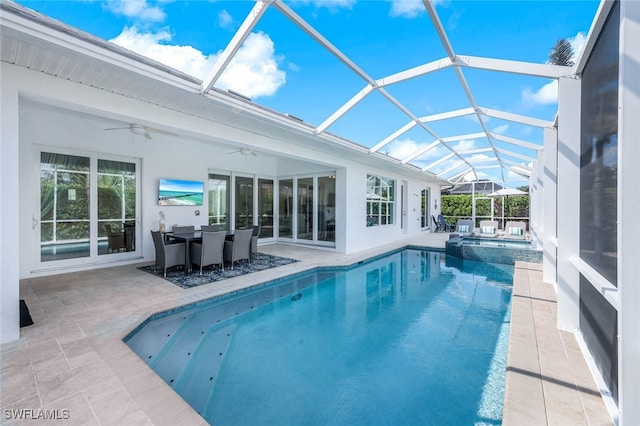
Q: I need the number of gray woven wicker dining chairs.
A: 6